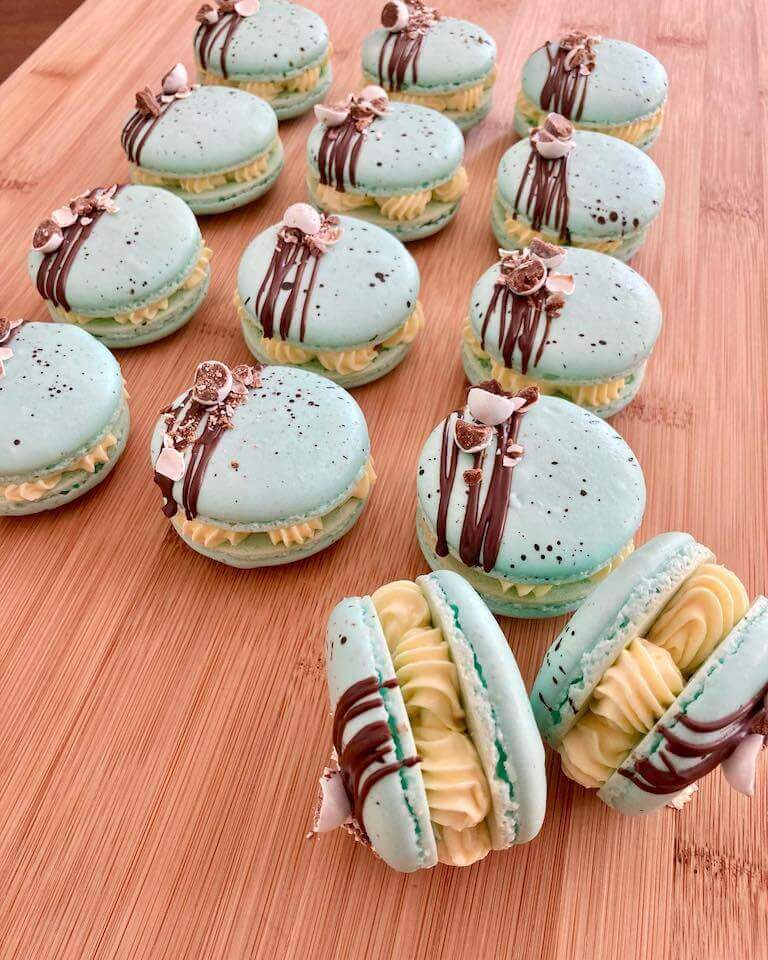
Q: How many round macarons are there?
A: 14